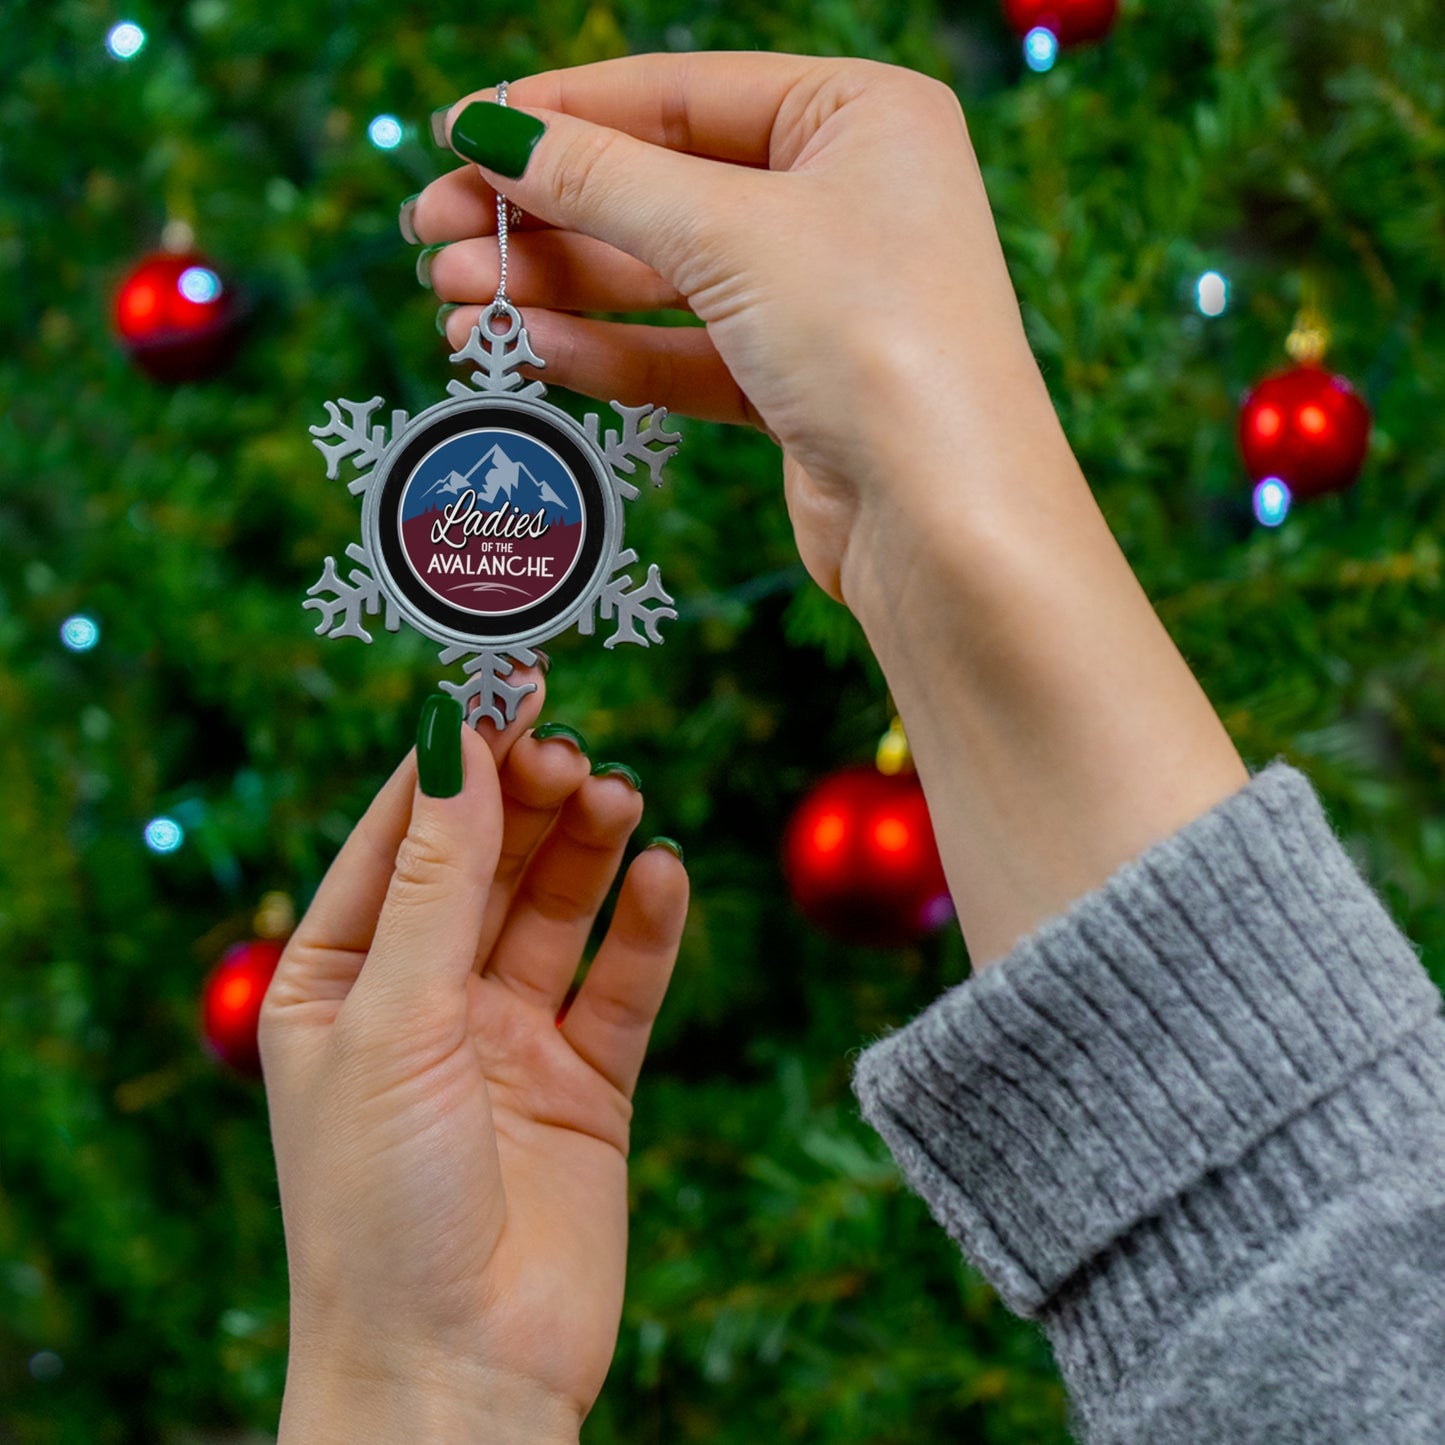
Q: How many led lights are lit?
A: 8